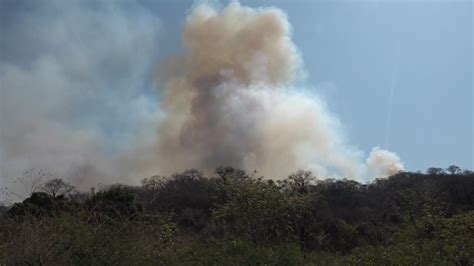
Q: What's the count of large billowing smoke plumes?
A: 1